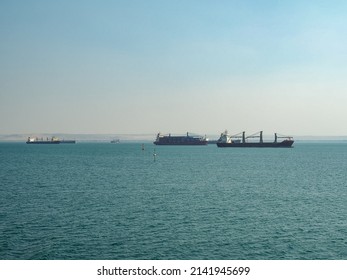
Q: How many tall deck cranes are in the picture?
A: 3